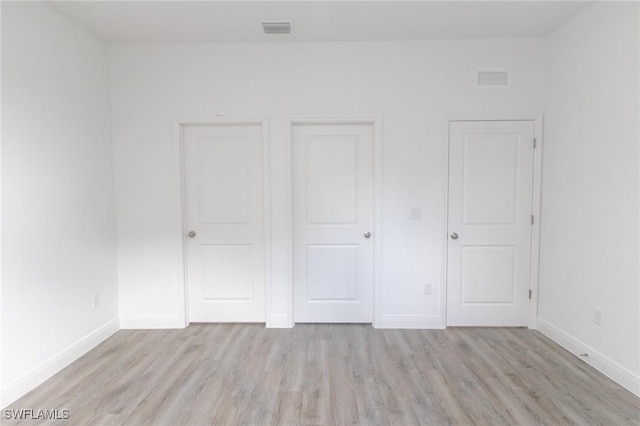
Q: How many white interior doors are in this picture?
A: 3